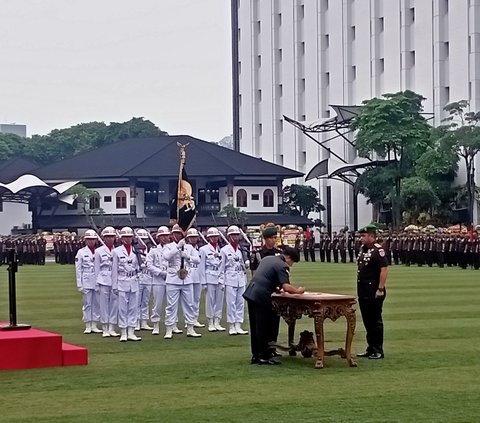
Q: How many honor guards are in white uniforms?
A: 9